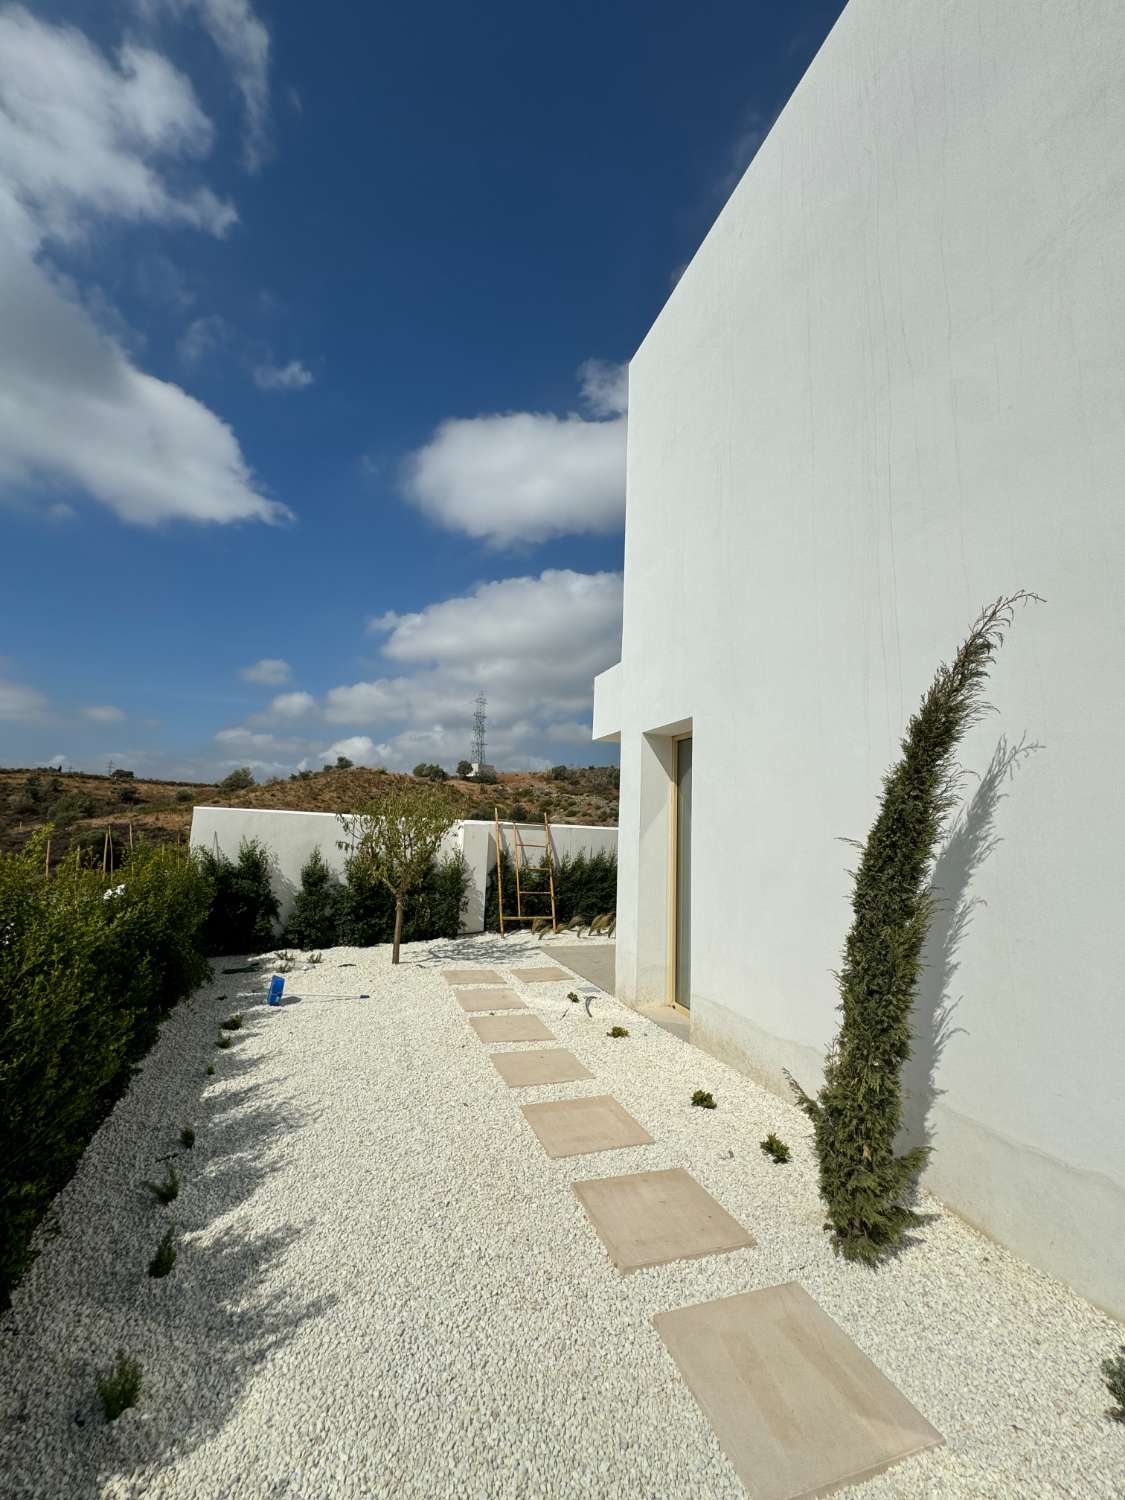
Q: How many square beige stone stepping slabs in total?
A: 8